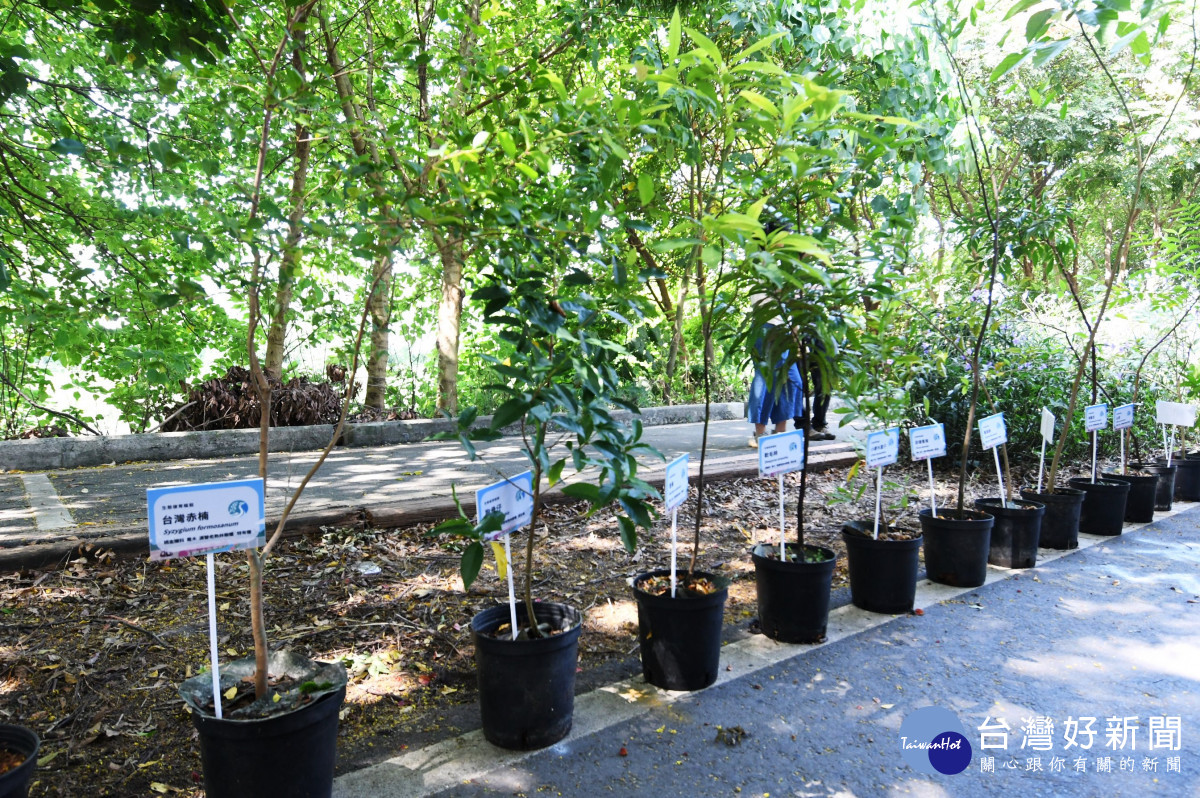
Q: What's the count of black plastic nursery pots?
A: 13